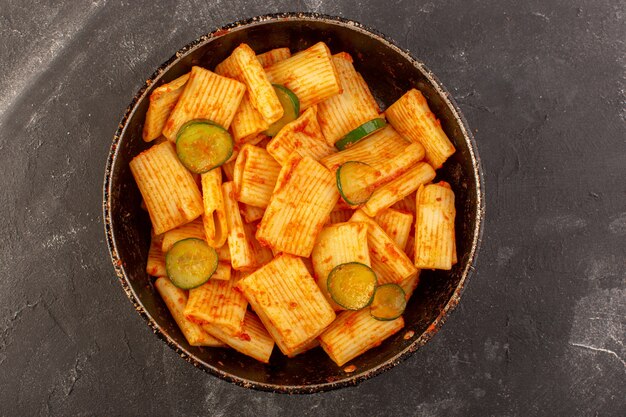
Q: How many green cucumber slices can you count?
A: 7